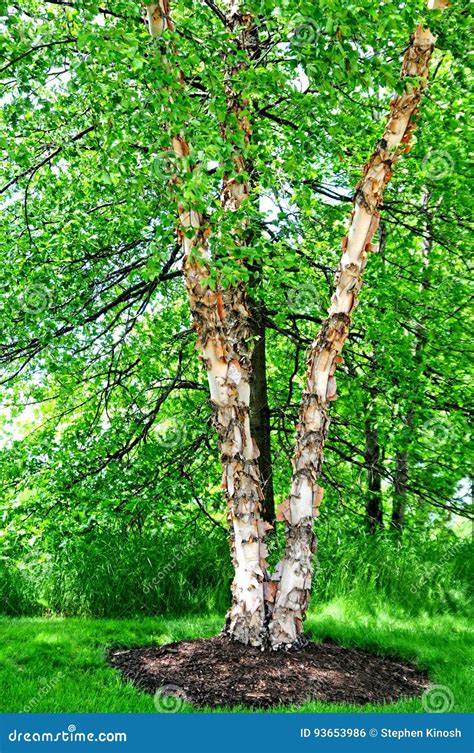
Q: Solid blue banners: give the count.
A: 1